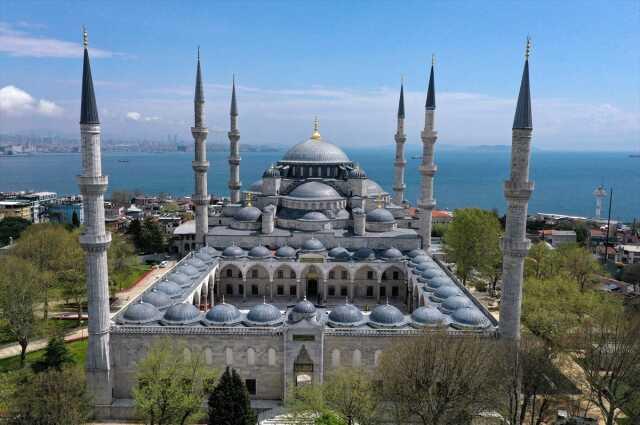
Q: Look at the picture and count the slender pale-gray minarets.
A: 6